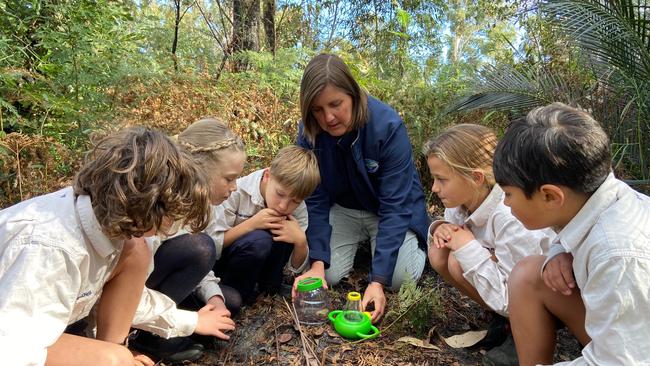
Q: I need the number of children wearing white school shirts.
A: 5